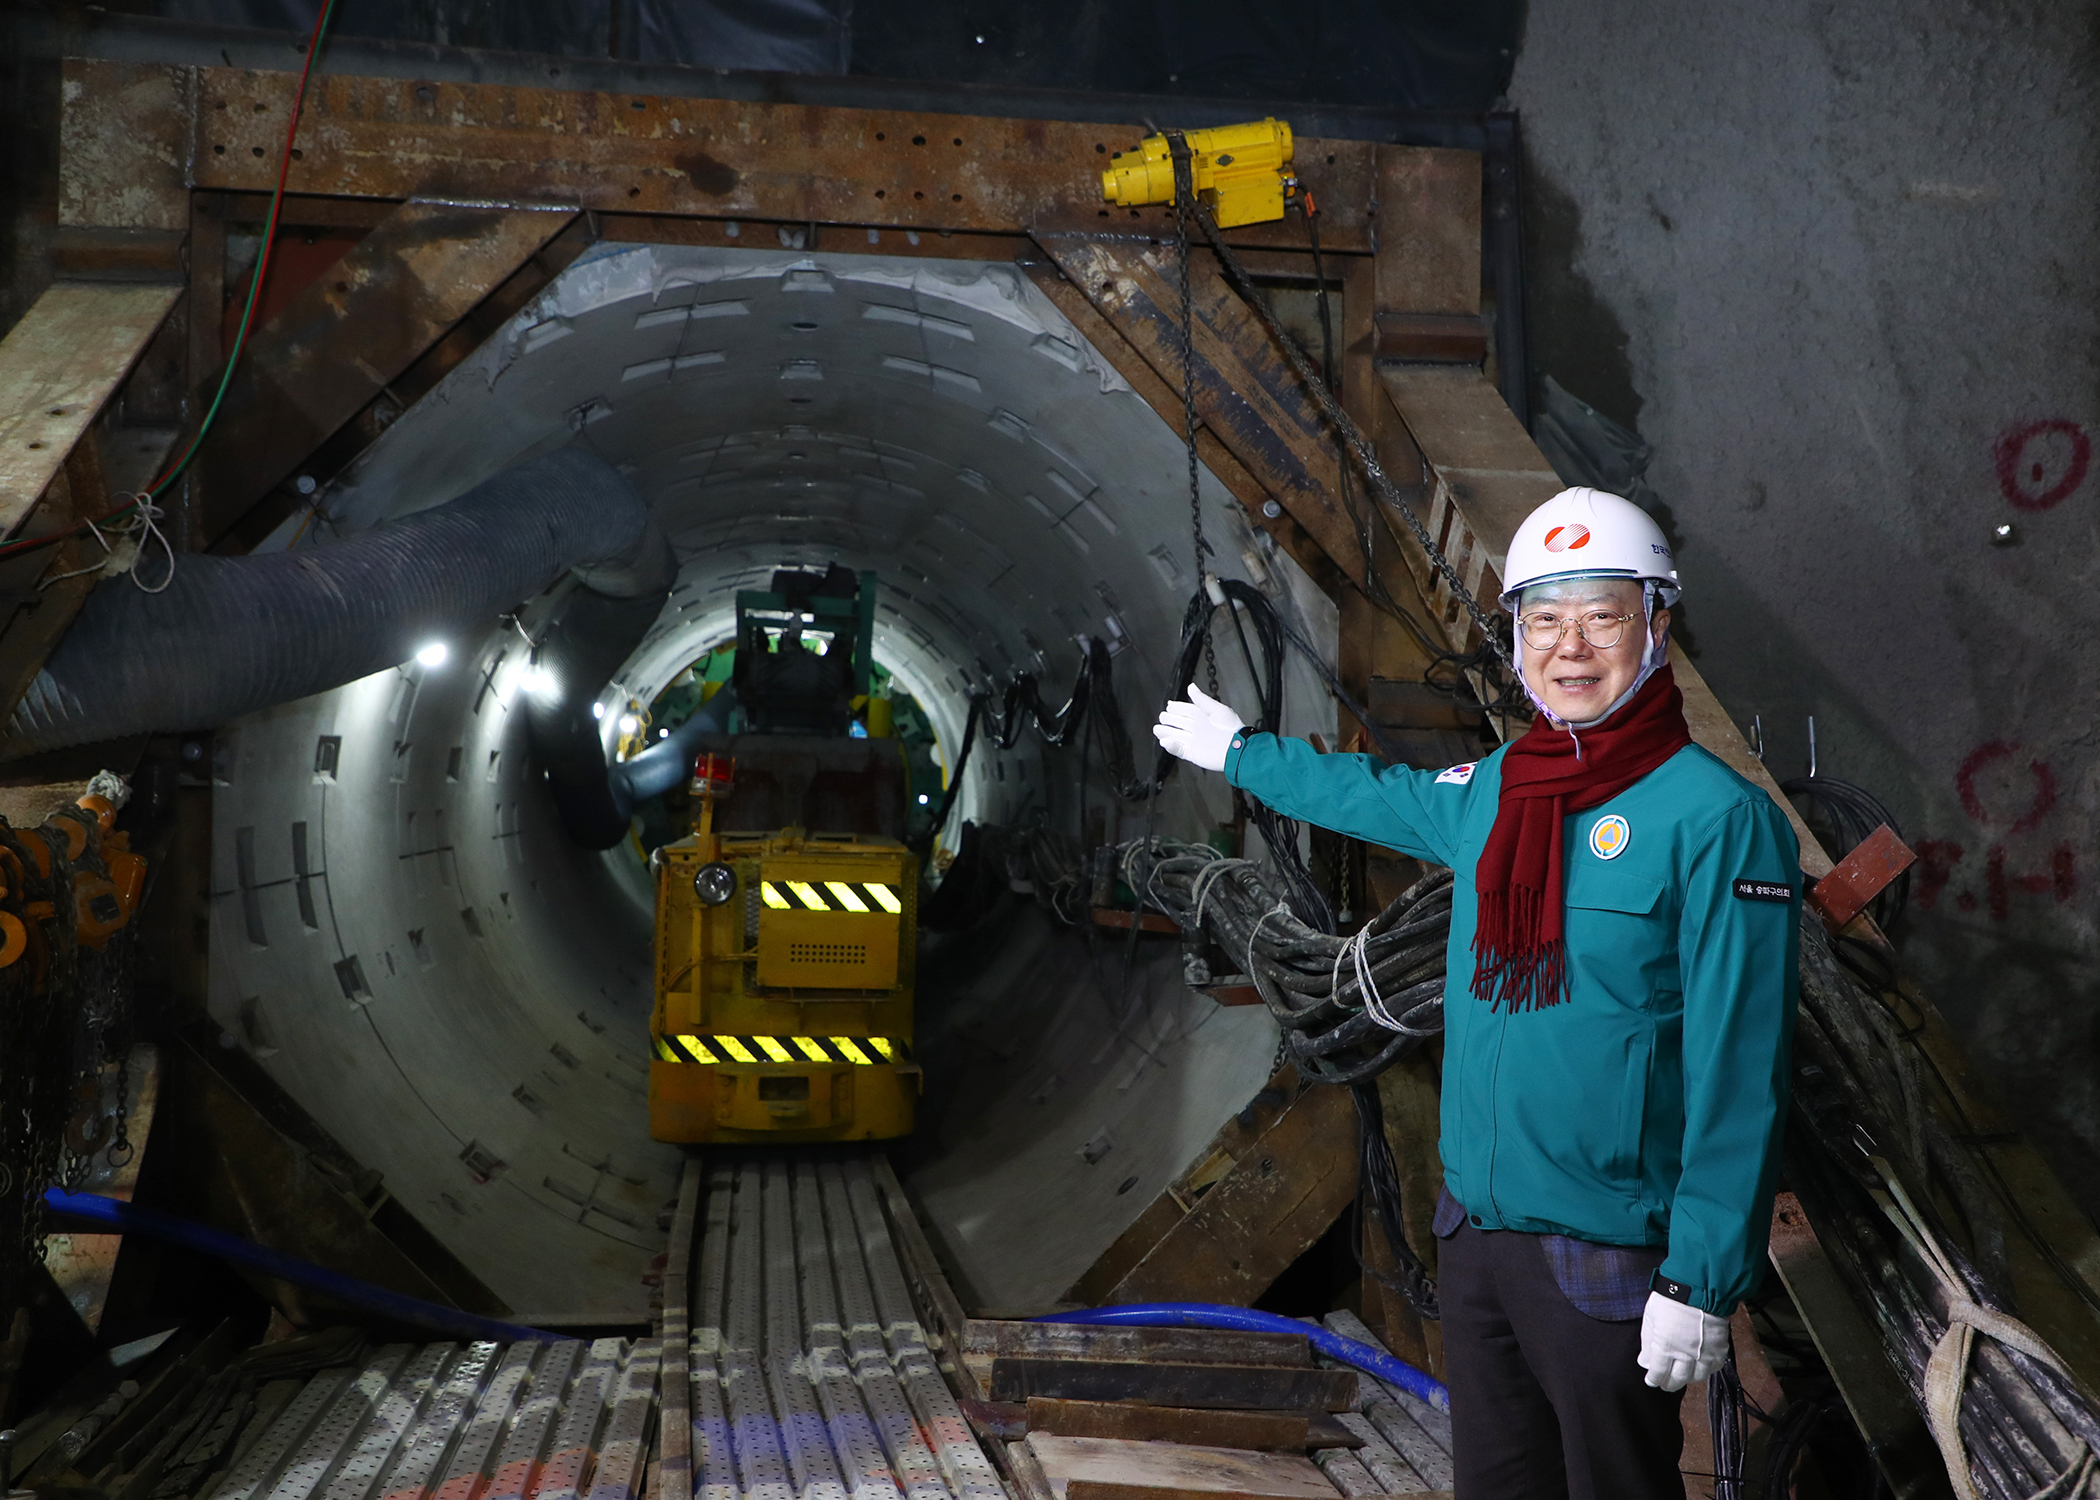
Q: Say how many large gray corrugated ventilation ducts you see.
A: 1